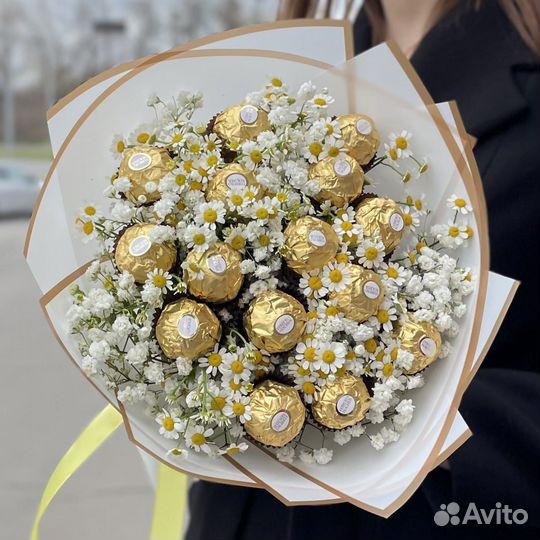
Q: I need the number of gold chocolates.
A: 15